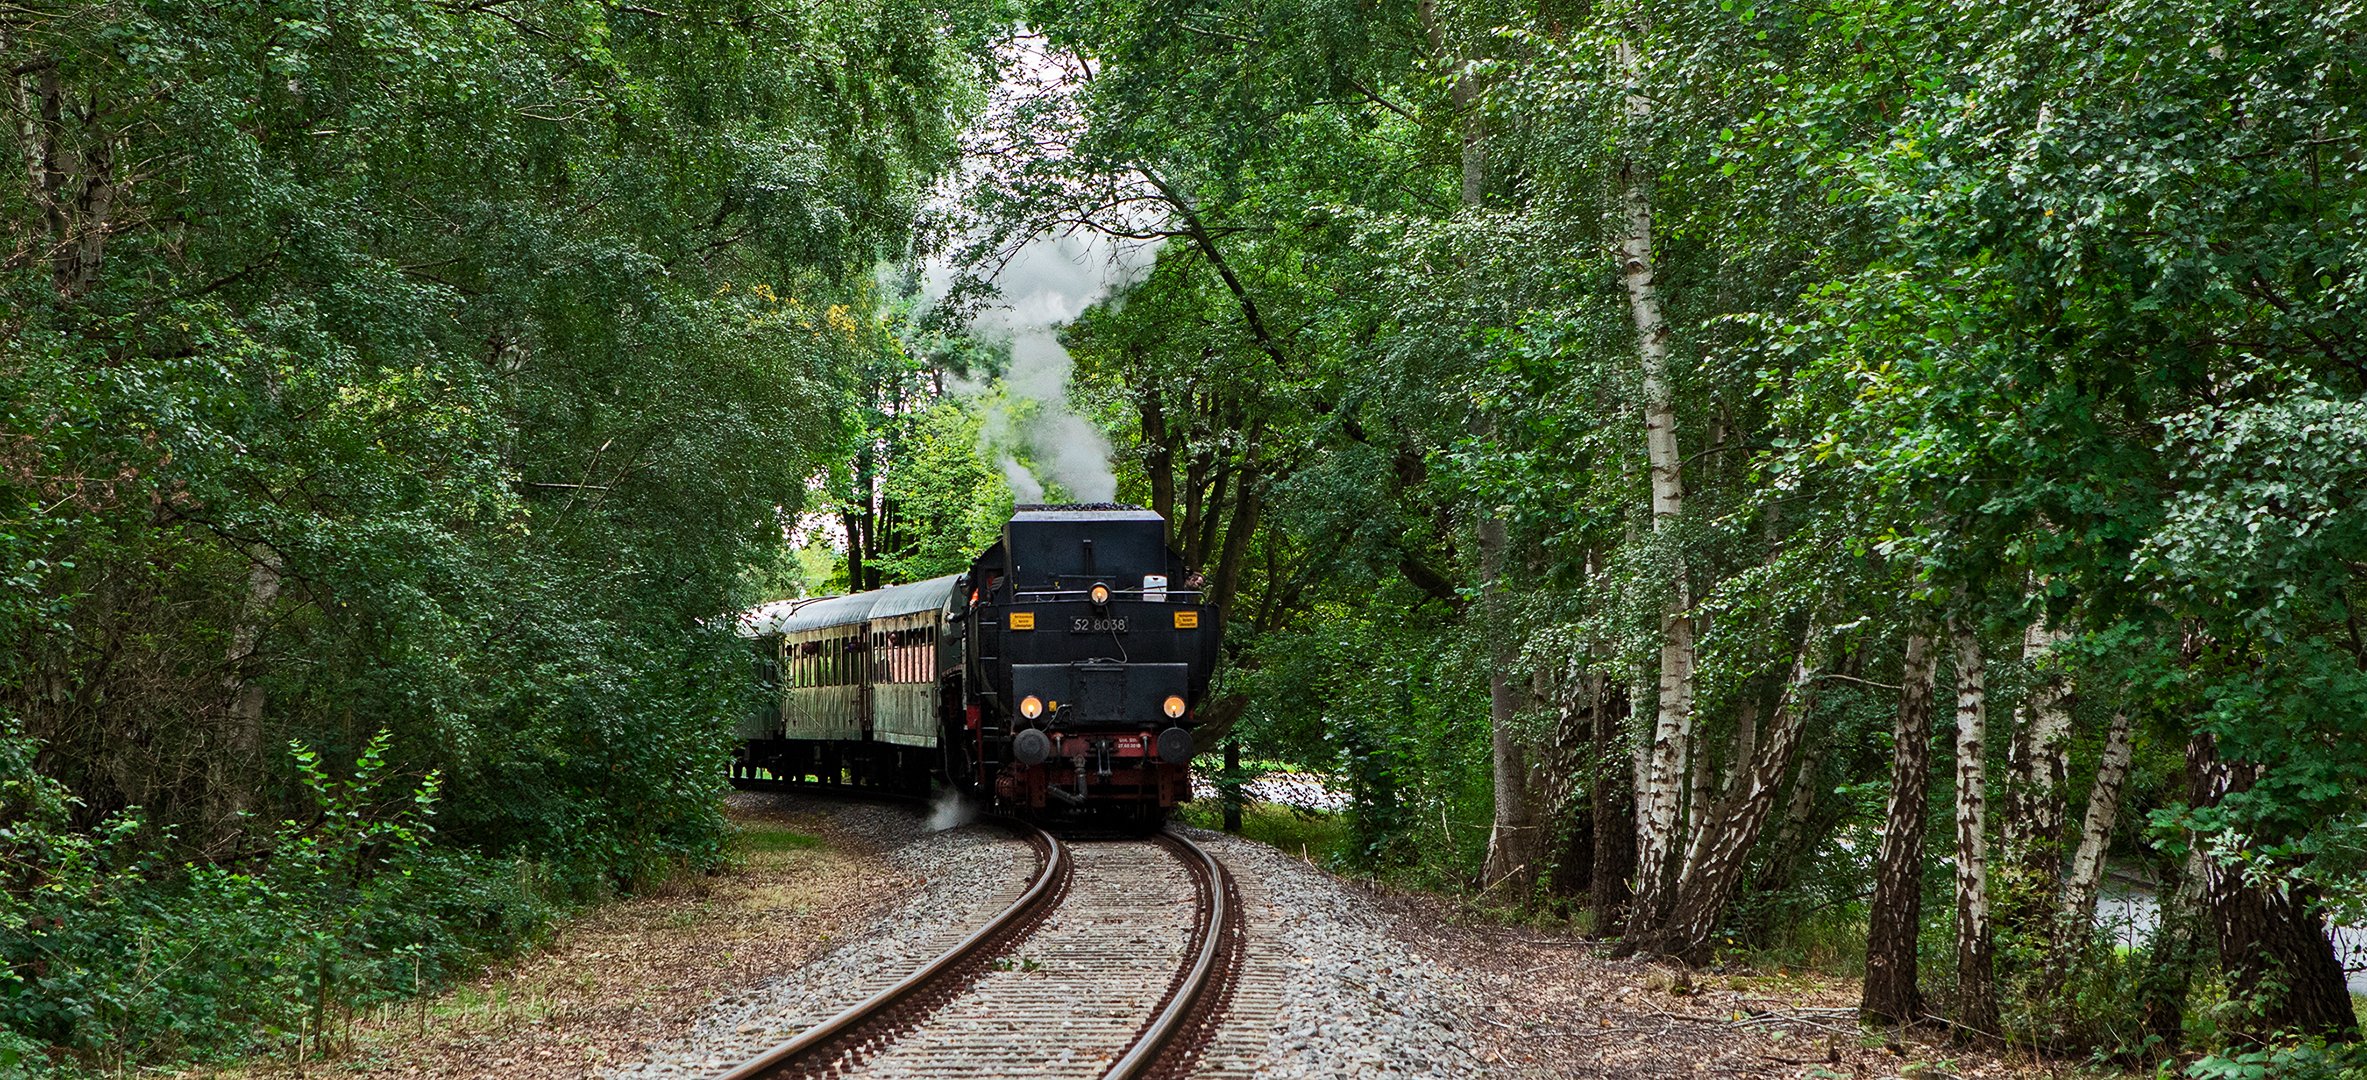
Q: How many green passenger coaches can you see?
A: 3